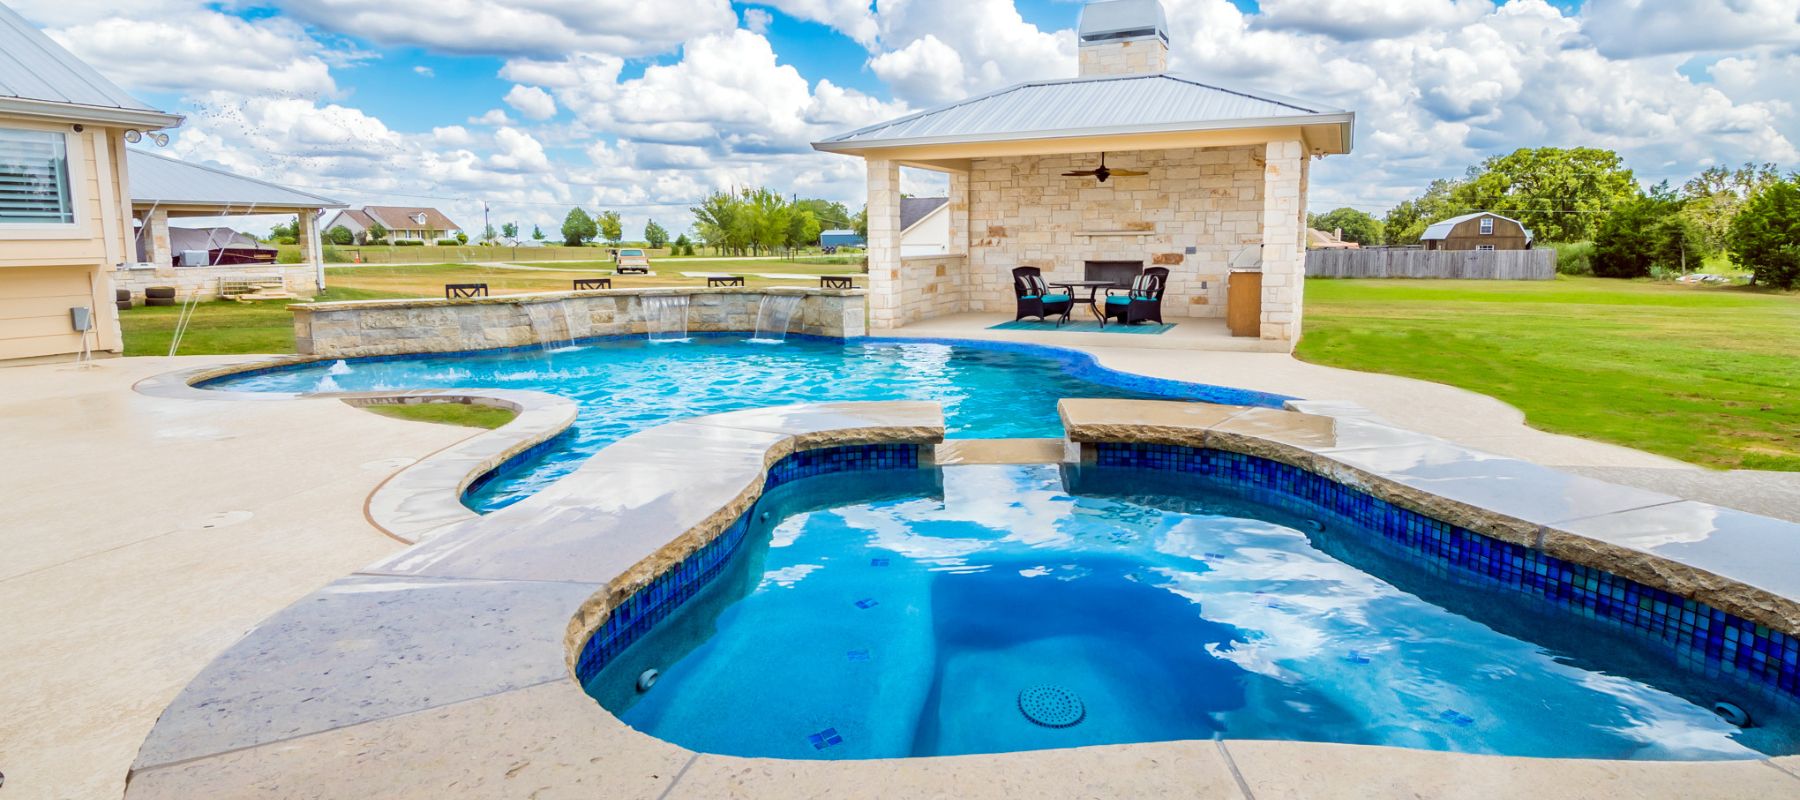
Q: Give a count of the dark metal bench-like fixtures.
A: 4